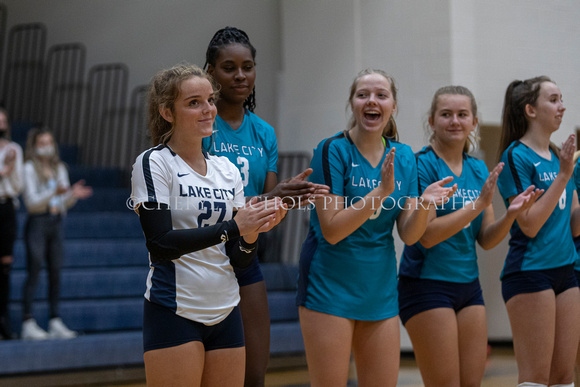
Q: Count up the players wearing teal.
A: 4